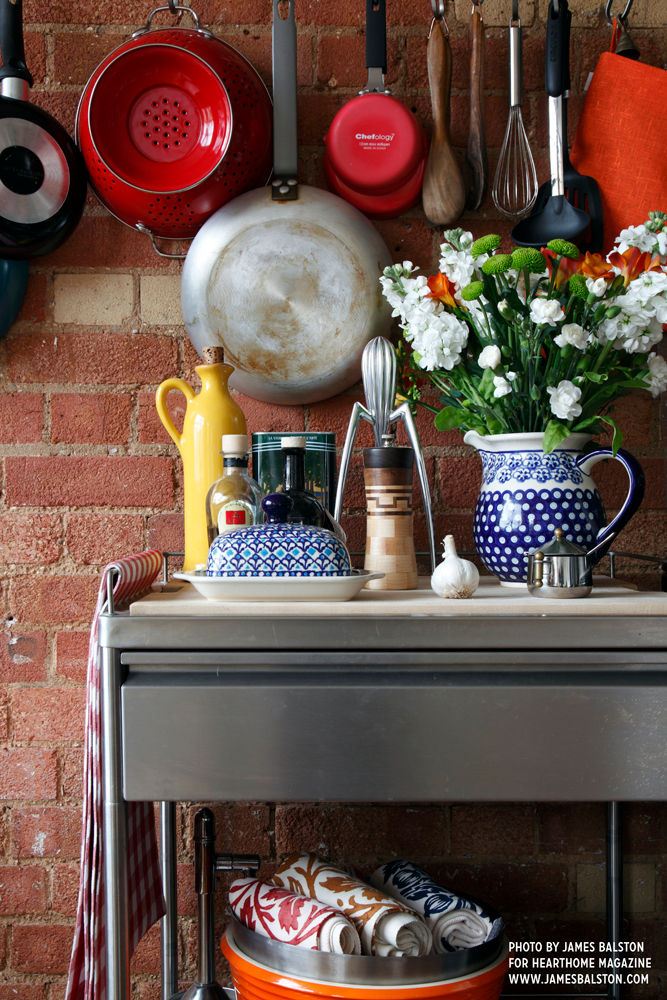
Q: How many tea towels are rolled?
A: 3